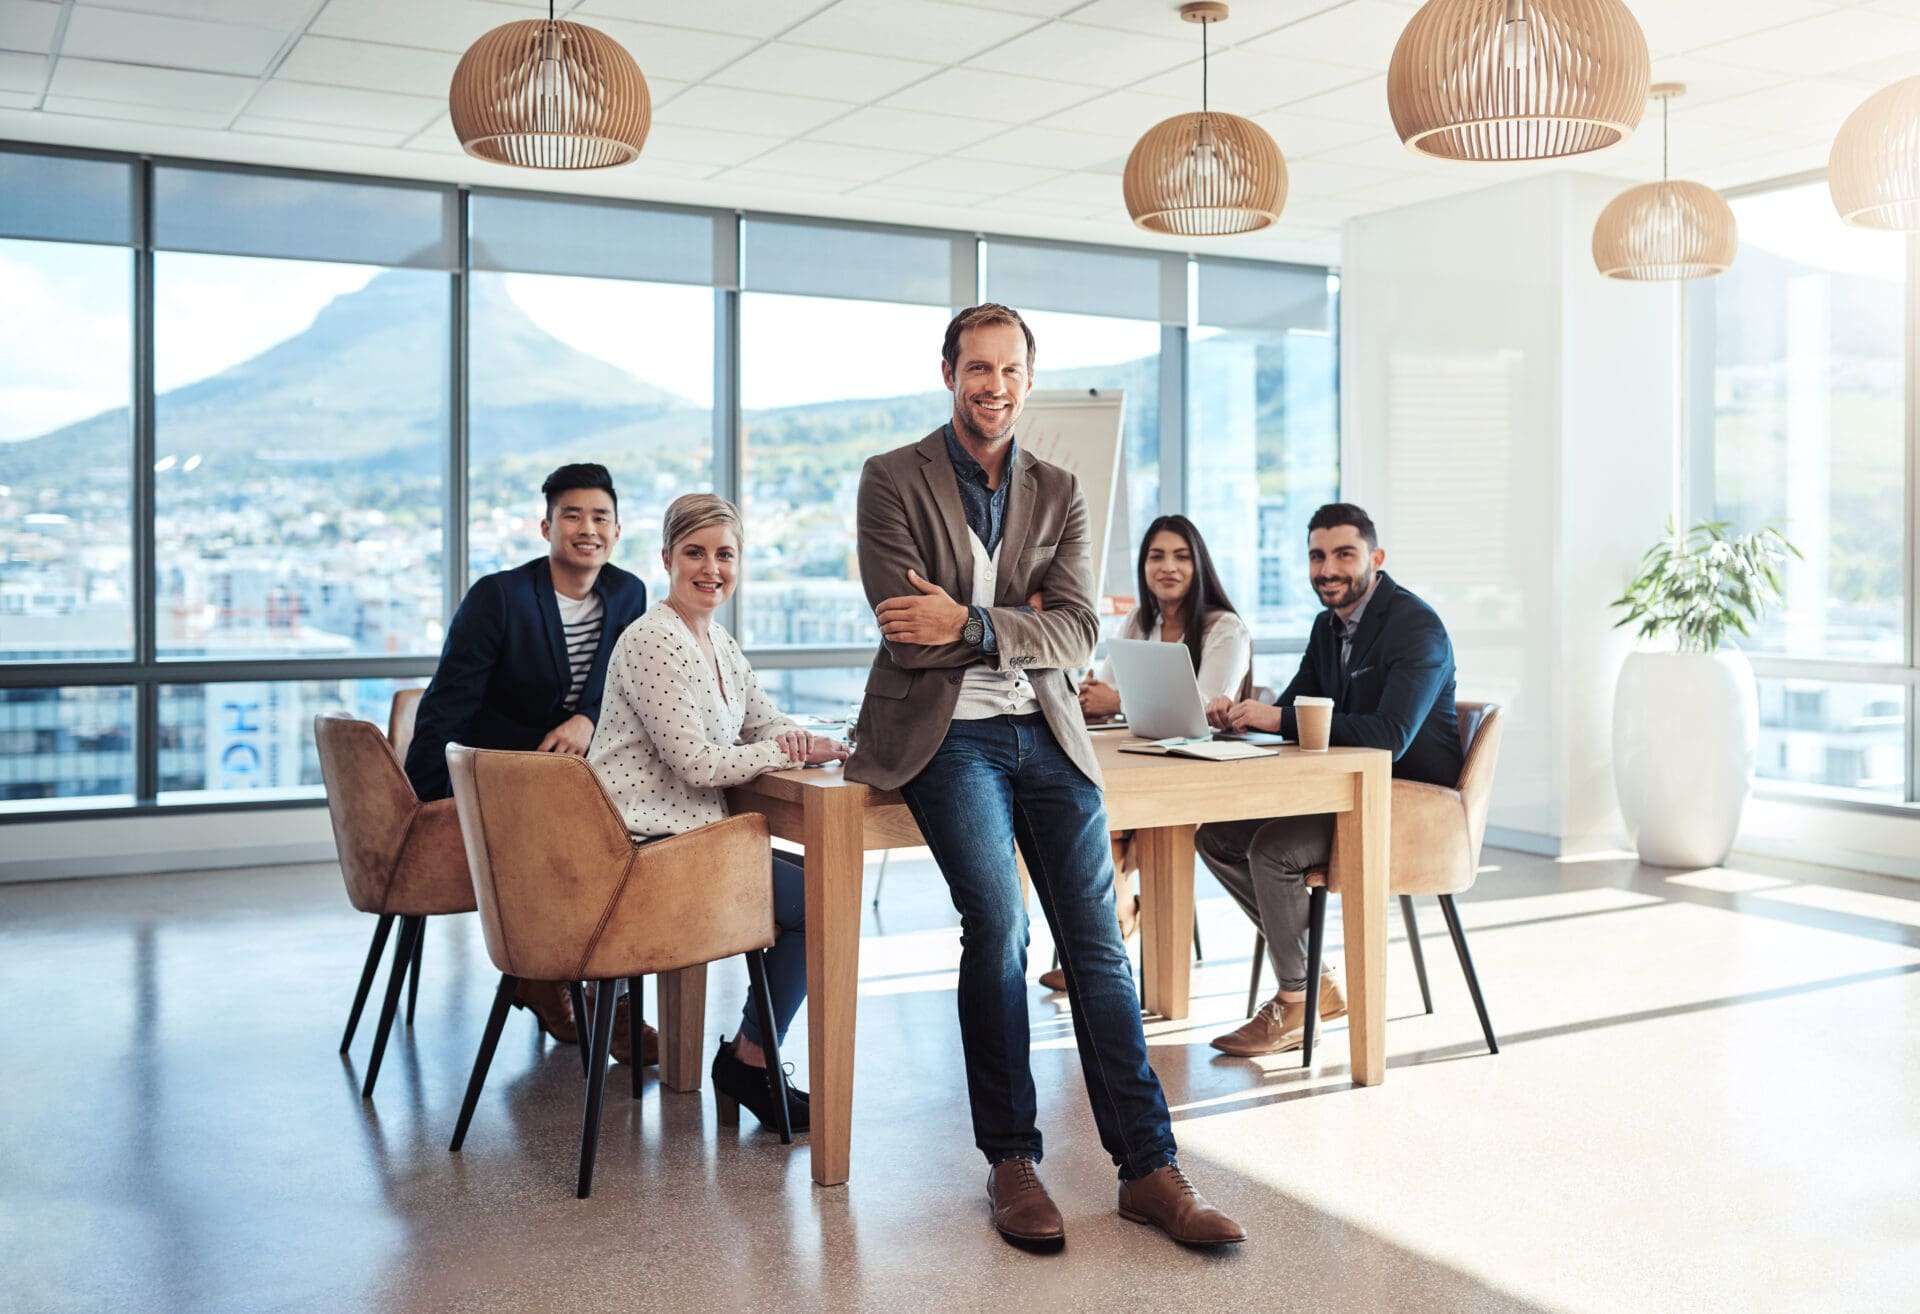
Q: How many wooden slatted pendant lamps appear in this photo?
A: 5